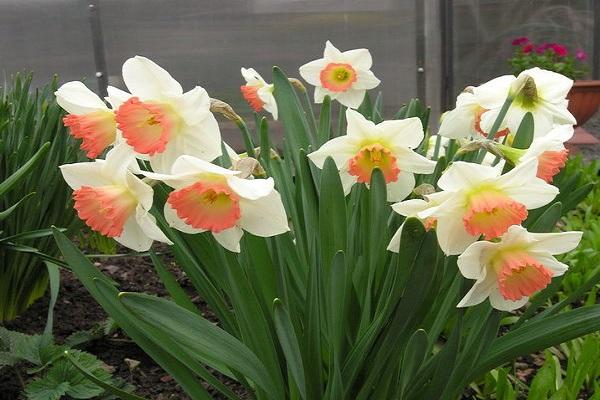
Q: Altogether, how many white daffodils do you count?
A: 13